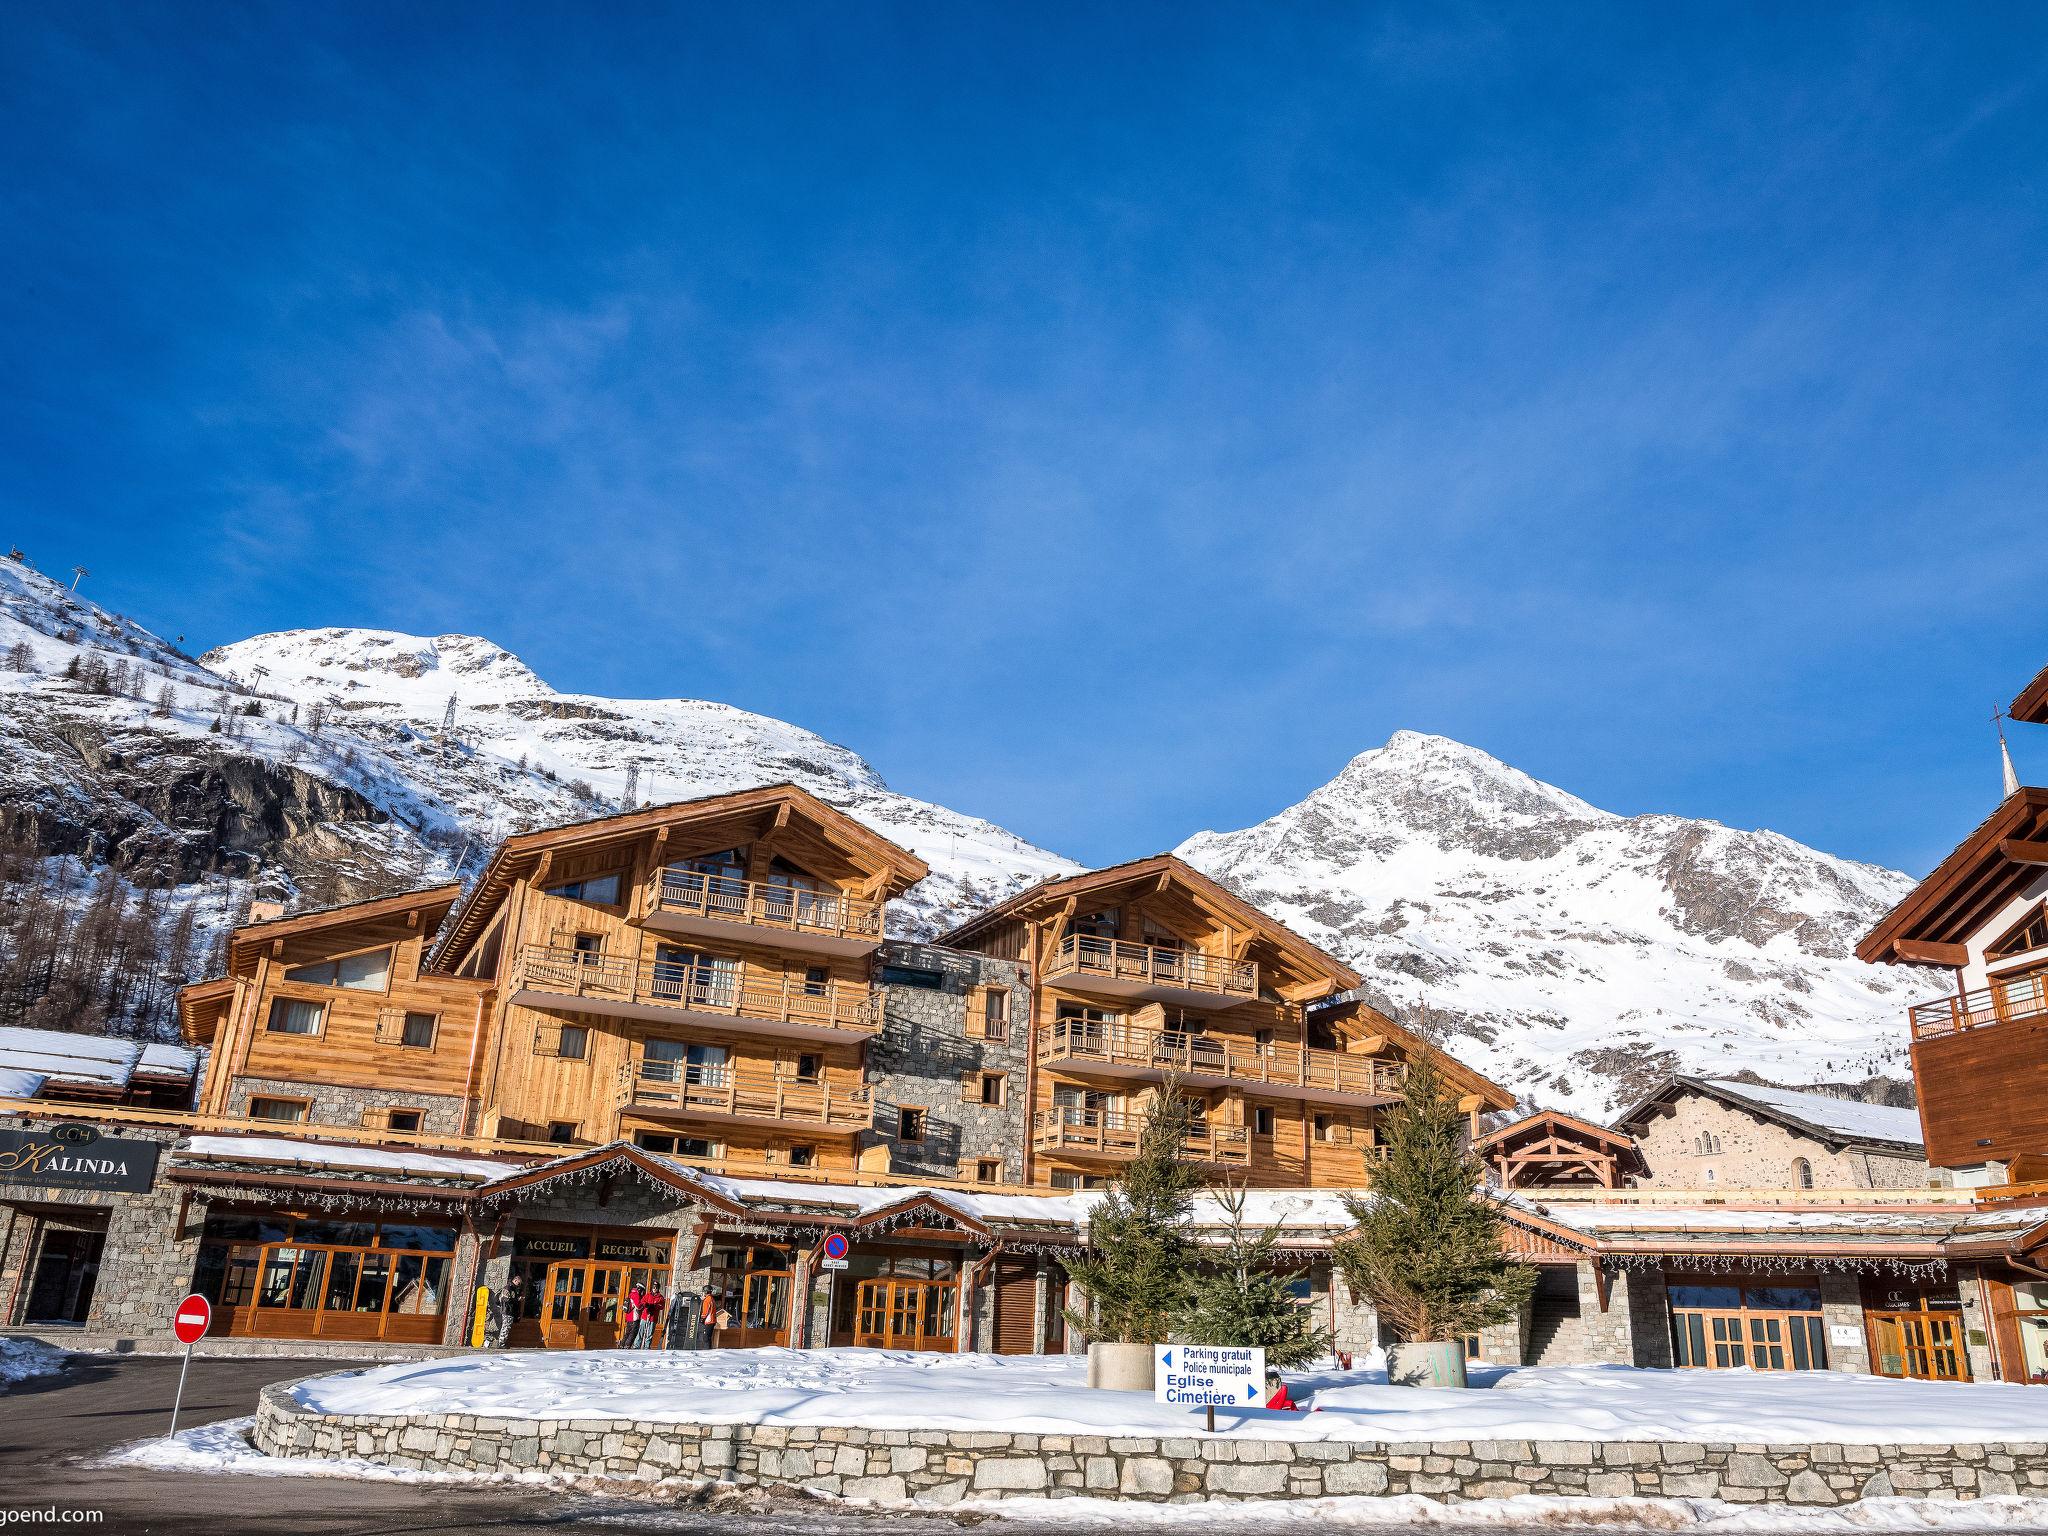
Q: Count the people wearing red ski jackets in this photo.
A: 2